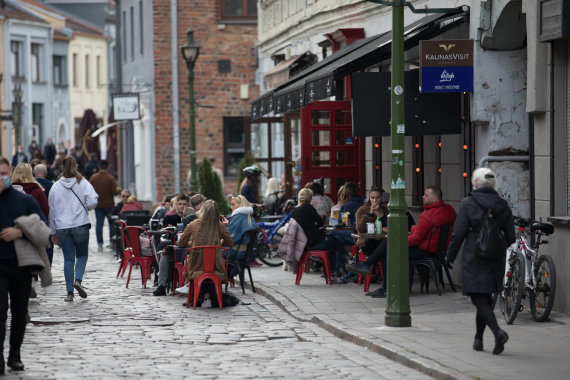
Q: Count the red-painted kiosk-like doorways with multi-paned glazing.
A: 1